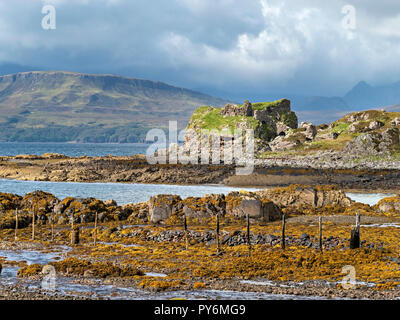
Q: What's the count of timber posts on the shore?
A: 11